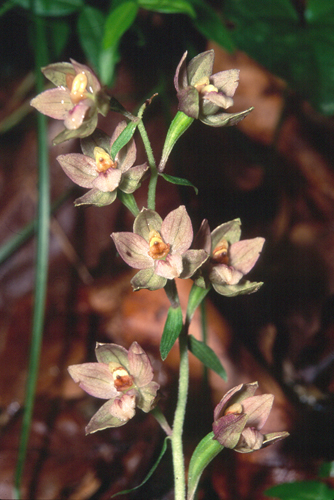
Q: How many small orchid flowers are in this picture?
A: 7